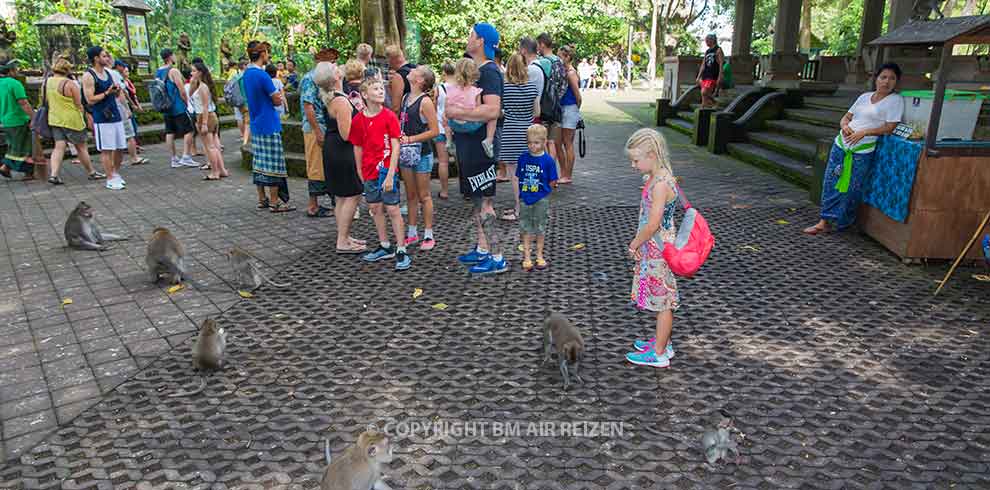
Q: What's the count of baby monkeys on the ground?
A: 1